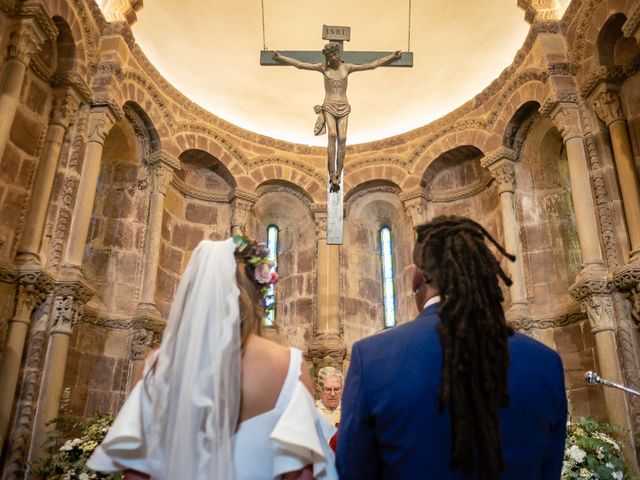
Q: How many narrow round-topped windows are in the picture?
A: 2